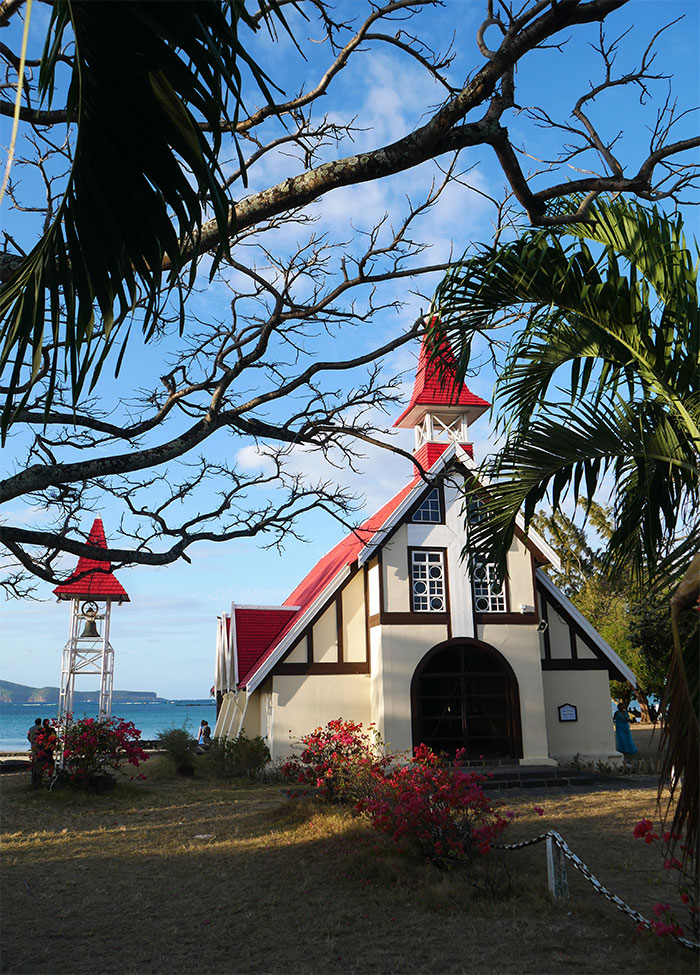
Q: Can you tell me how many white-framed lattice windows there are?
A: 4